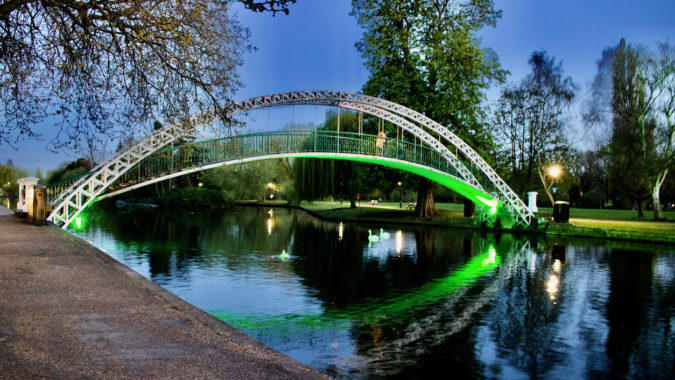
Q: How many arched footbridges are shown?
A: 1